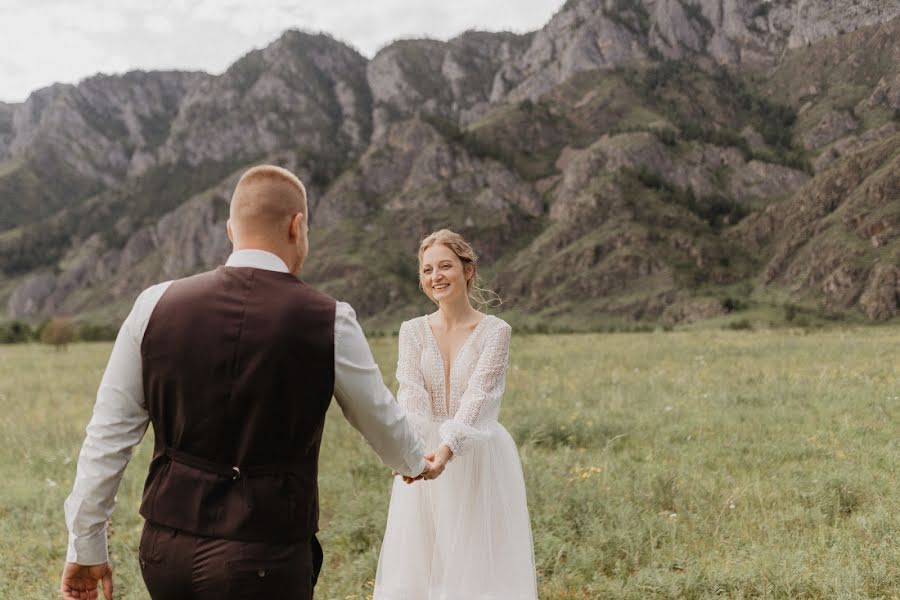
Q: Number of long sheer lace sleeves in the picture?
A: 2